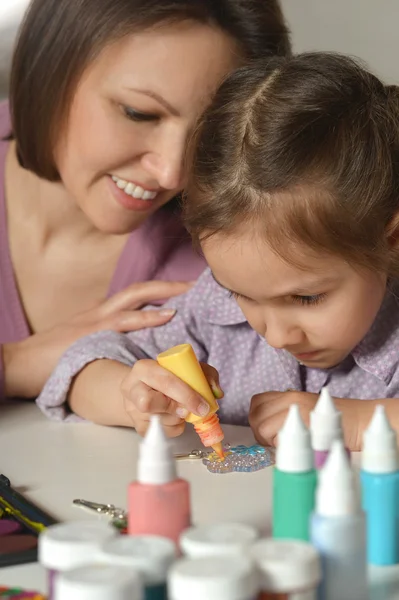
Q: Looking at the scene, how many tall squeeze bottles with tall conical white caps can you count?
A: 5